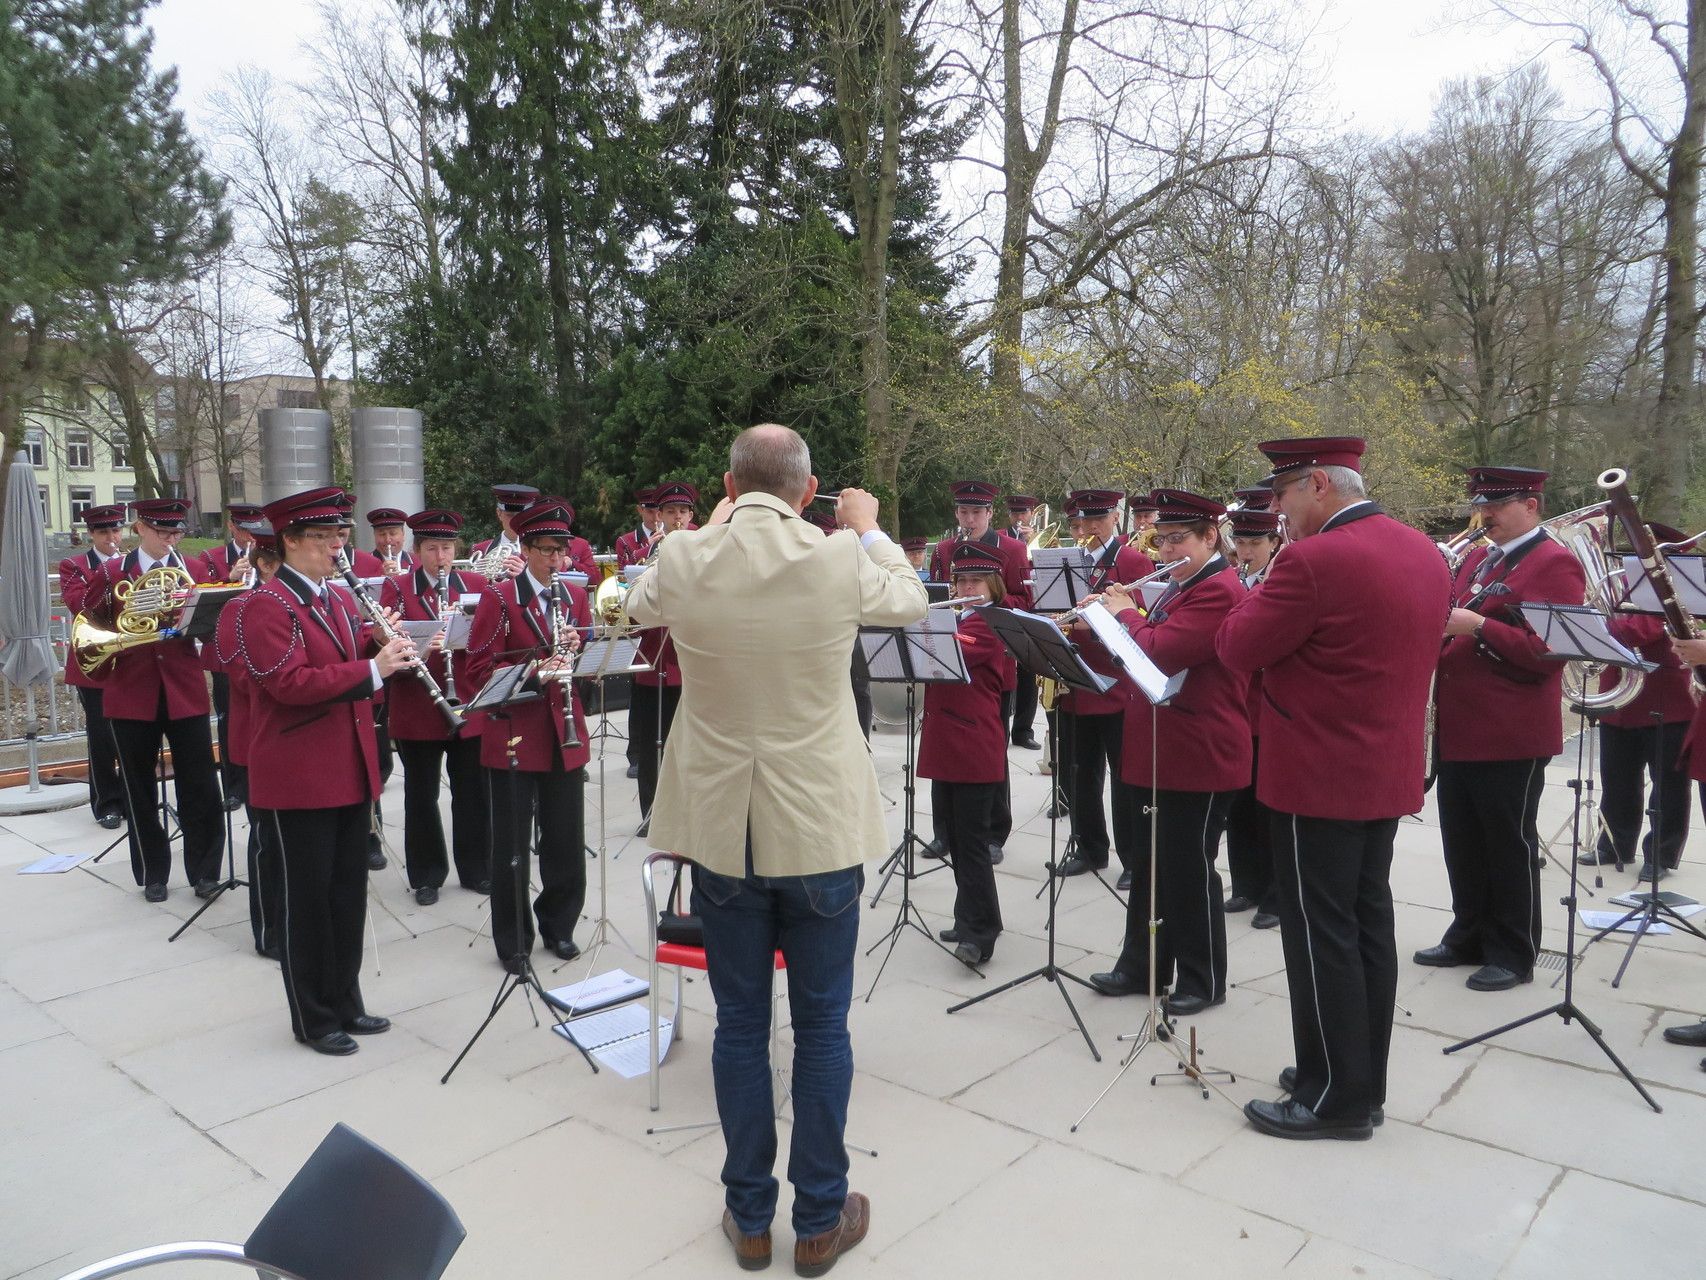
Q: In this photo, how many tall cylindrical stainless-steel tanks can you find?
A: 2